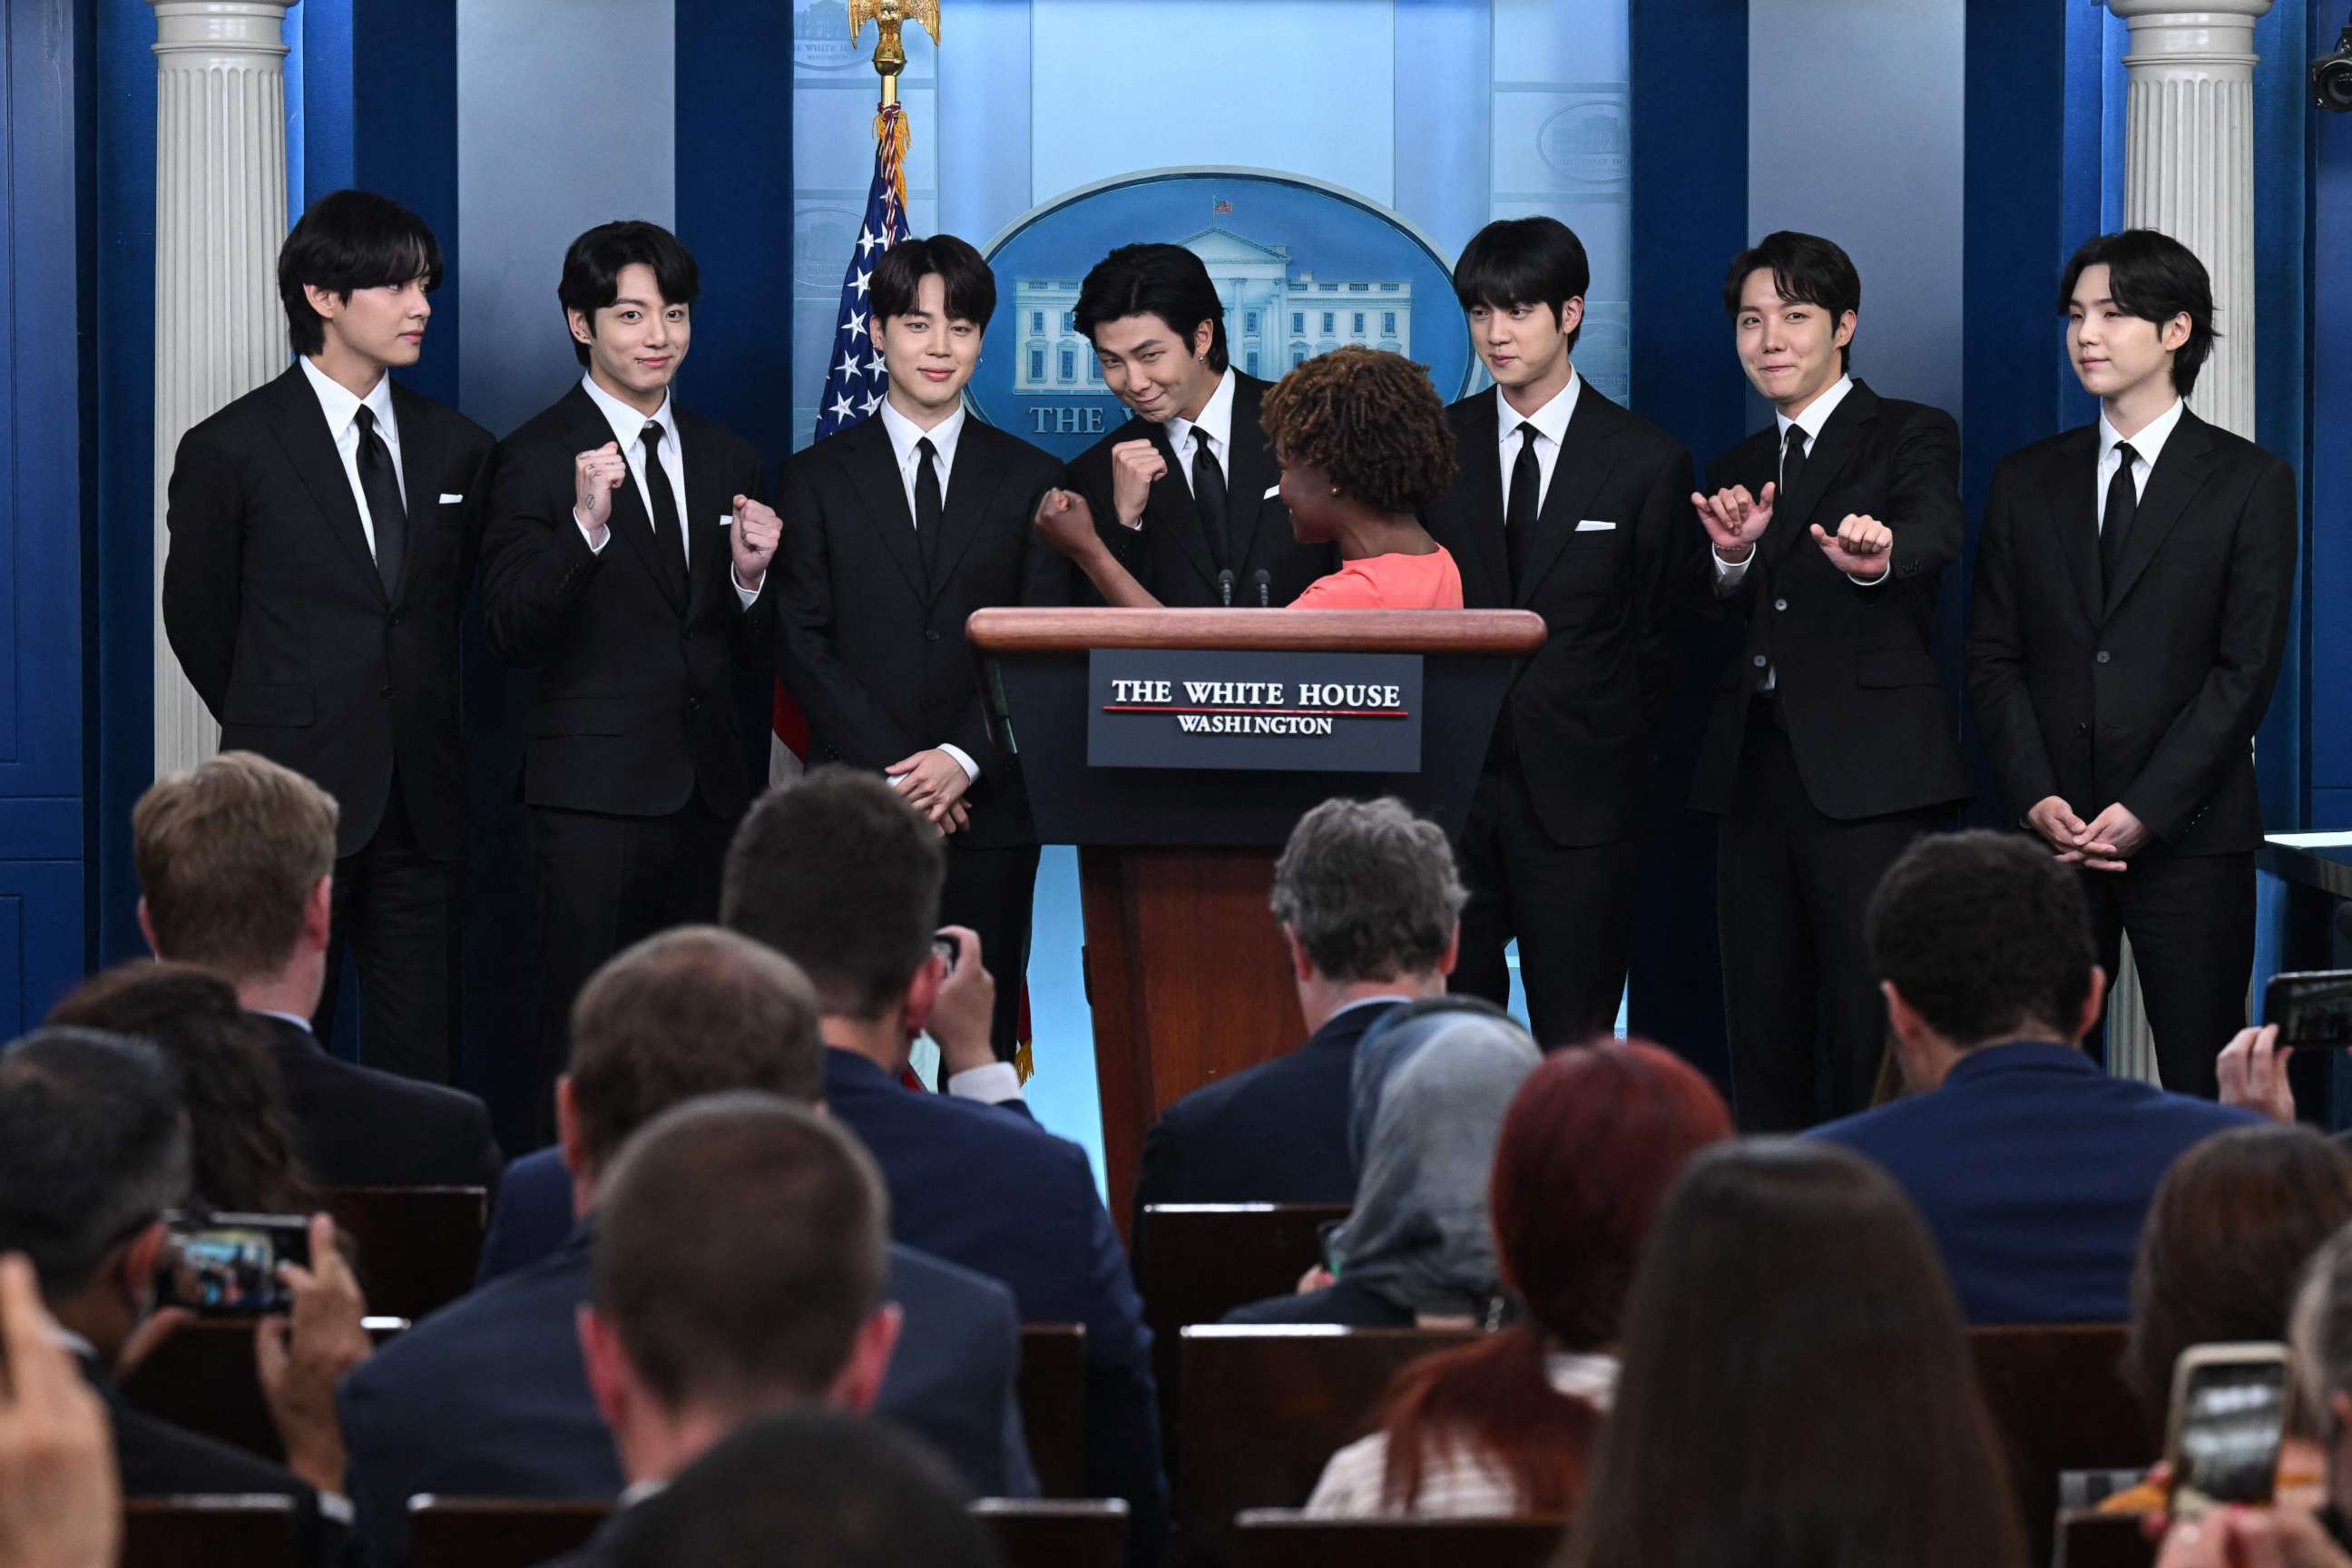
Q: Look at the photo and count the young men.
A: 7